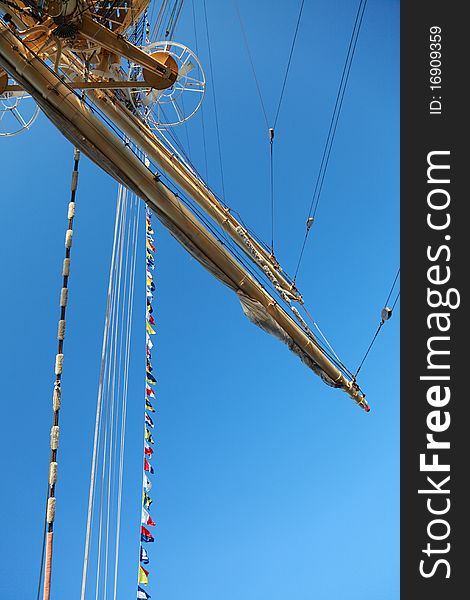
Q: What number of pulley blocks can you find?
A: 3